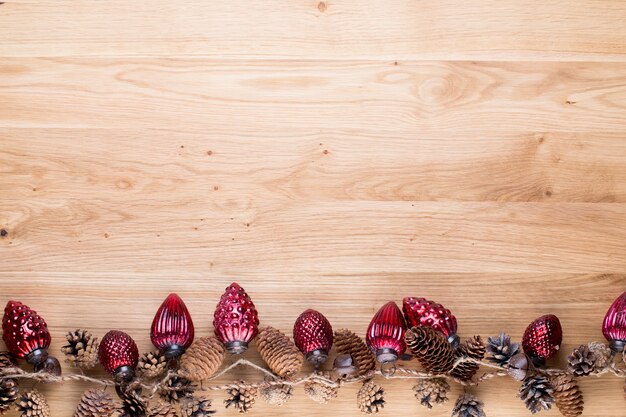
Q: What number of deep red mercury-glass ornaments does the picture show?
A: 9